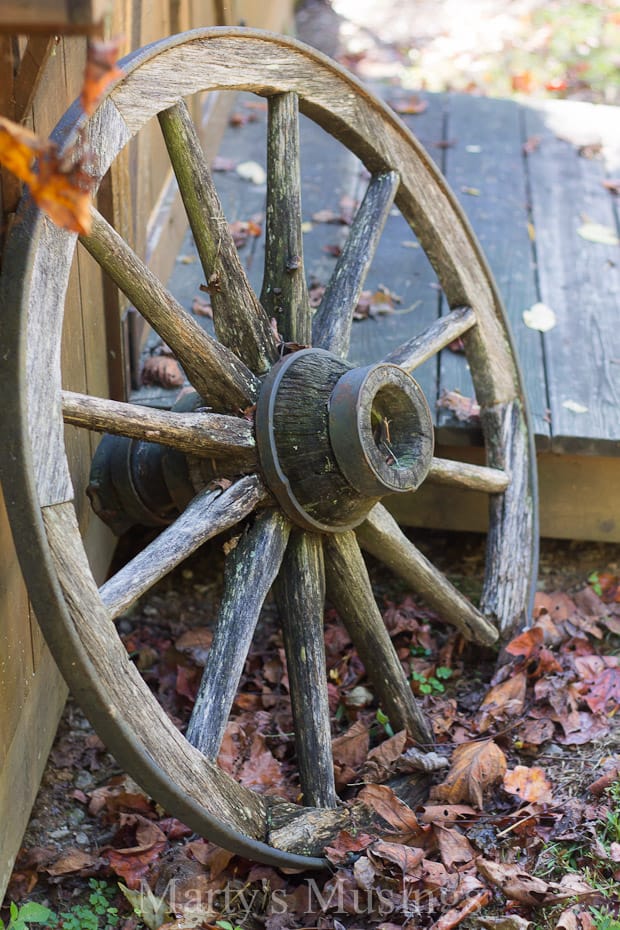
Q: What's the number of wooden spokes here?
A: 12